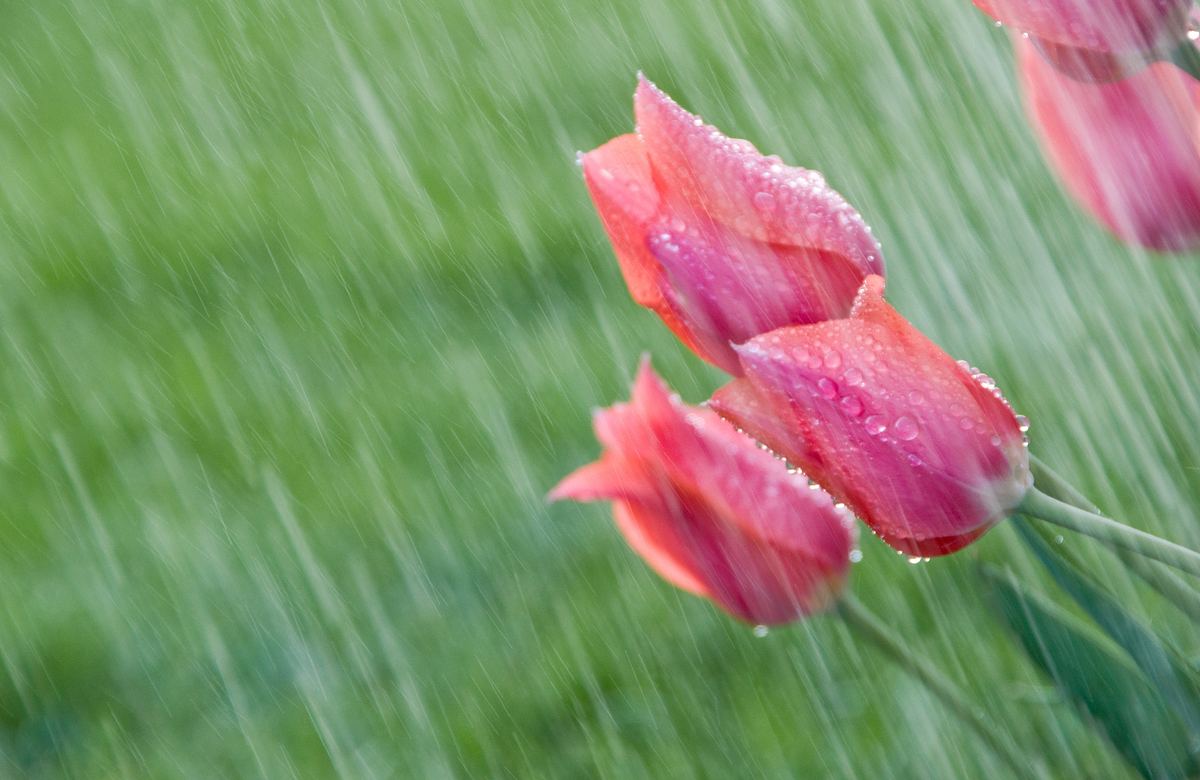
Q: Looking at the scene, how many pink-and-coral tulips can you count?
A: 5